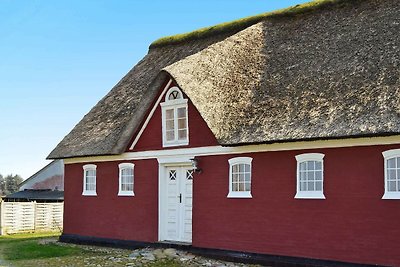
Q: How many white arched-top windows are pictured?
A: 6